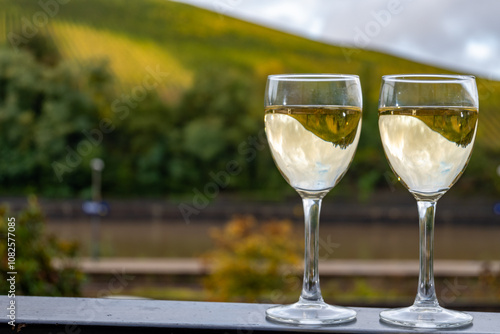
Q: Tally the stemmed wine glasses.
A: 2